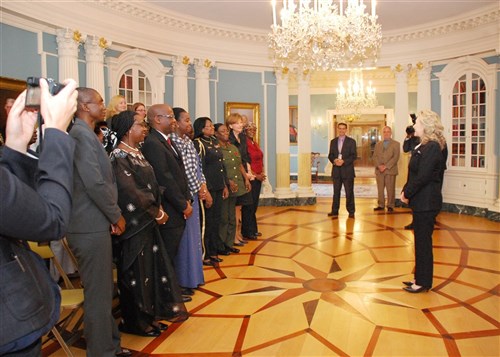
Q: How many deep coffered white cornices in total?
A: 1